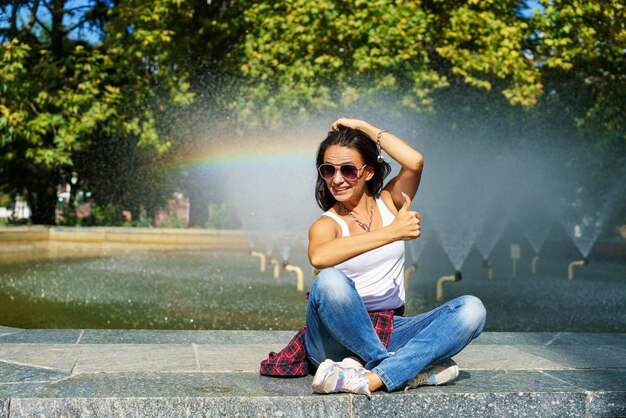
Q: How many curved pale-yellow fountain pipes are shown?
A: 8